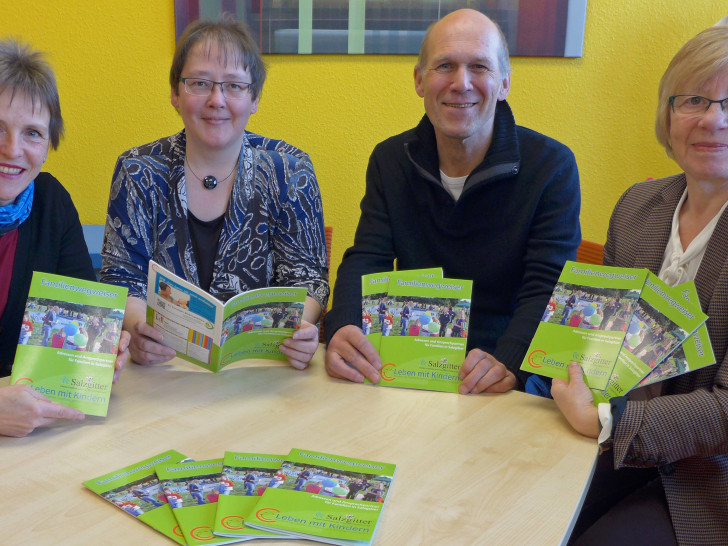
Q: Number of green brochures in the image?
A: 11